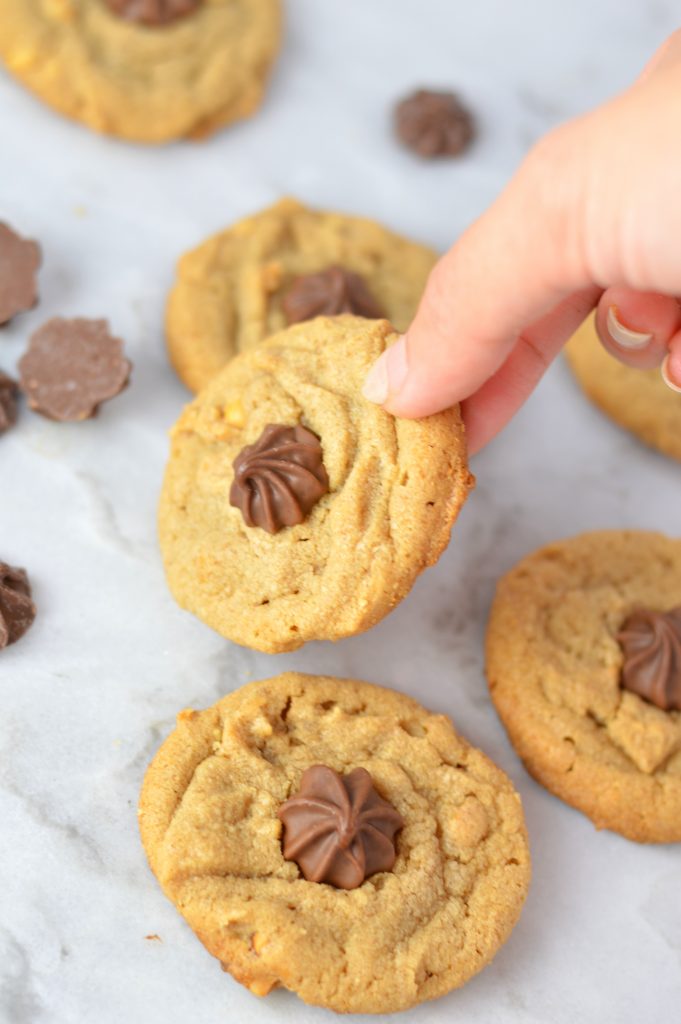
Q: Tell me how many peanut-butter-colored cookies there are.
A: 6